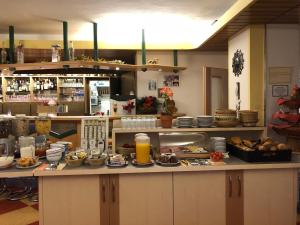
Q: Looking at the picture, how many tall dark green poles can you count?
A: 5